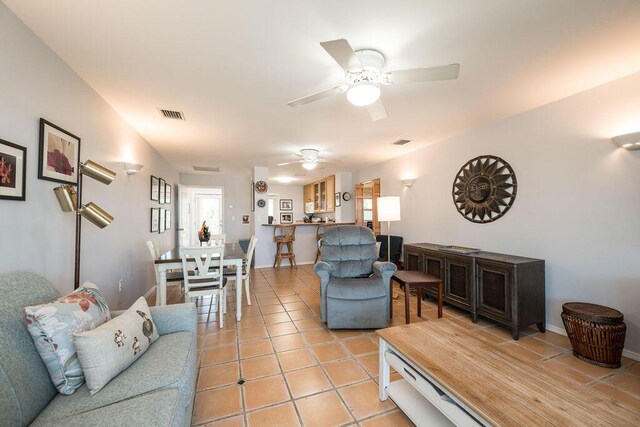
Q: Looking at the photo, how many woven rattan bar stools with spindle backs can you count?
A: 2